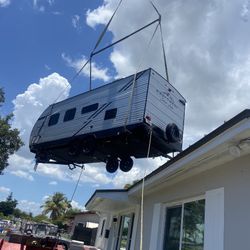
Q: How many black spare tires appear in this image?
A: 1